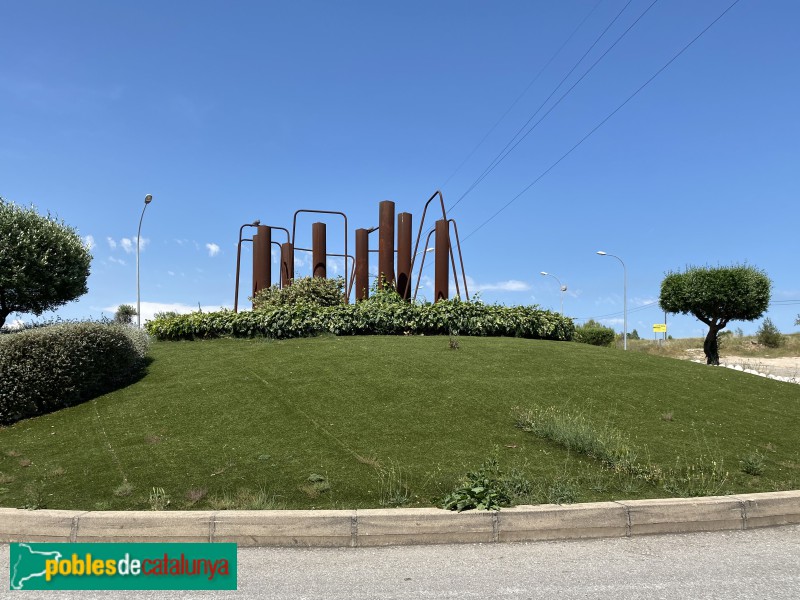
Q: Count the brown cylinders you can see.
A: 8